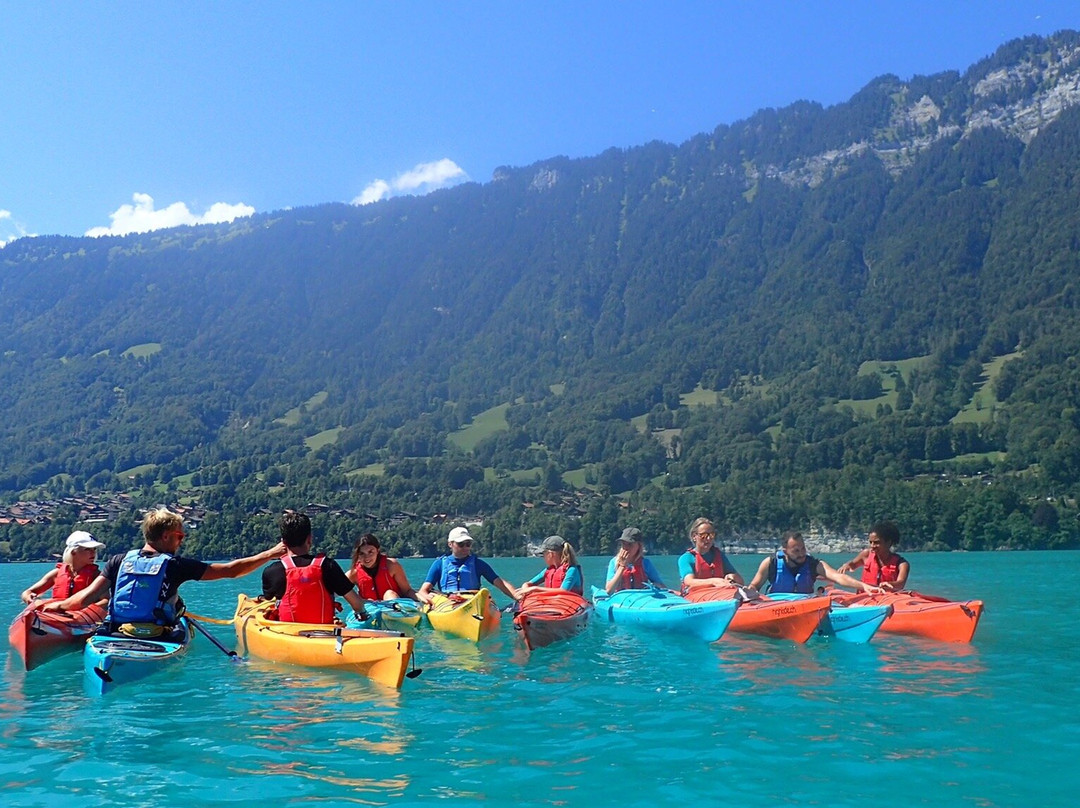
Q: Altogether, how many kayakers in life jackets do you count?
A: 10